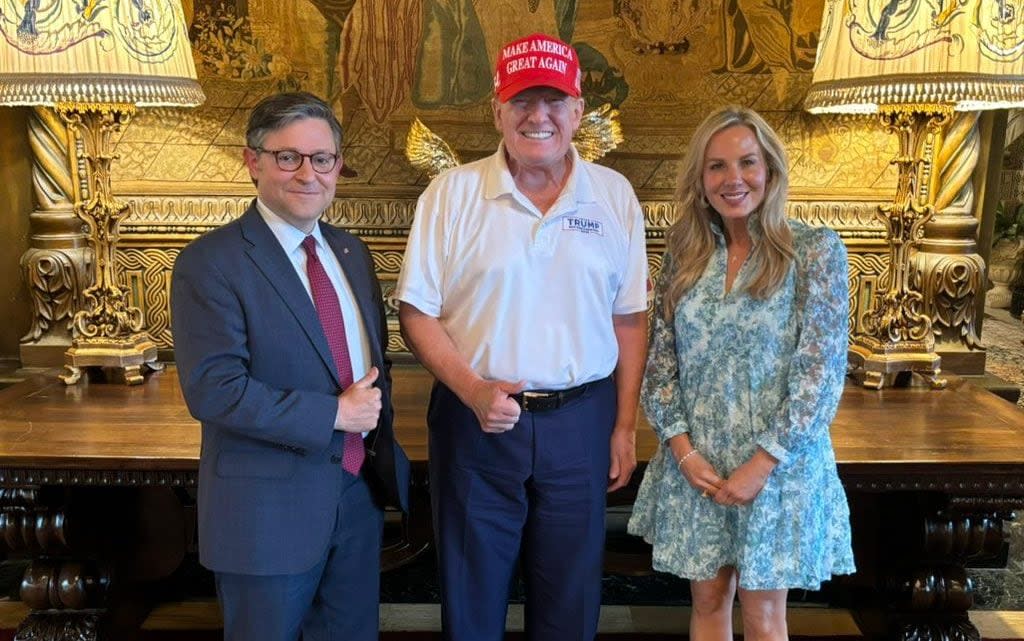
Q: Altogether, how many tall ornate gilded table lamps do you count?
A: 2